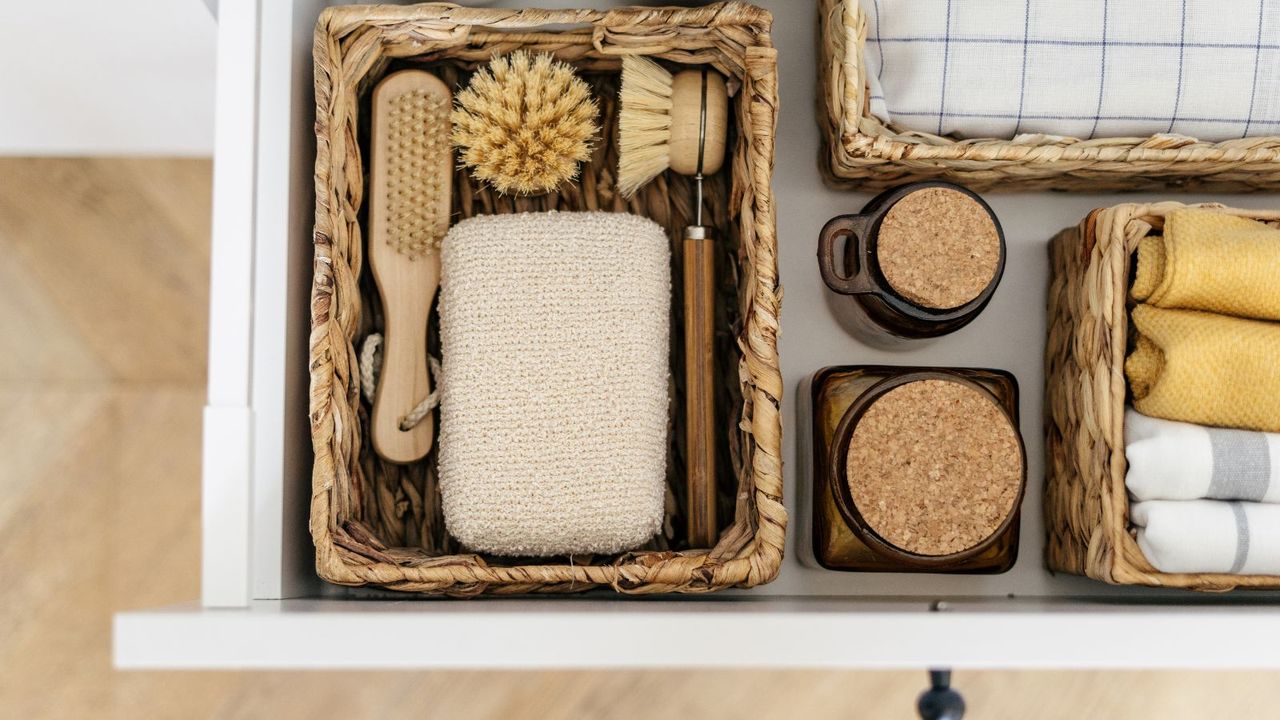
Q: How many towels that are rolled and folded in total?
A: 4